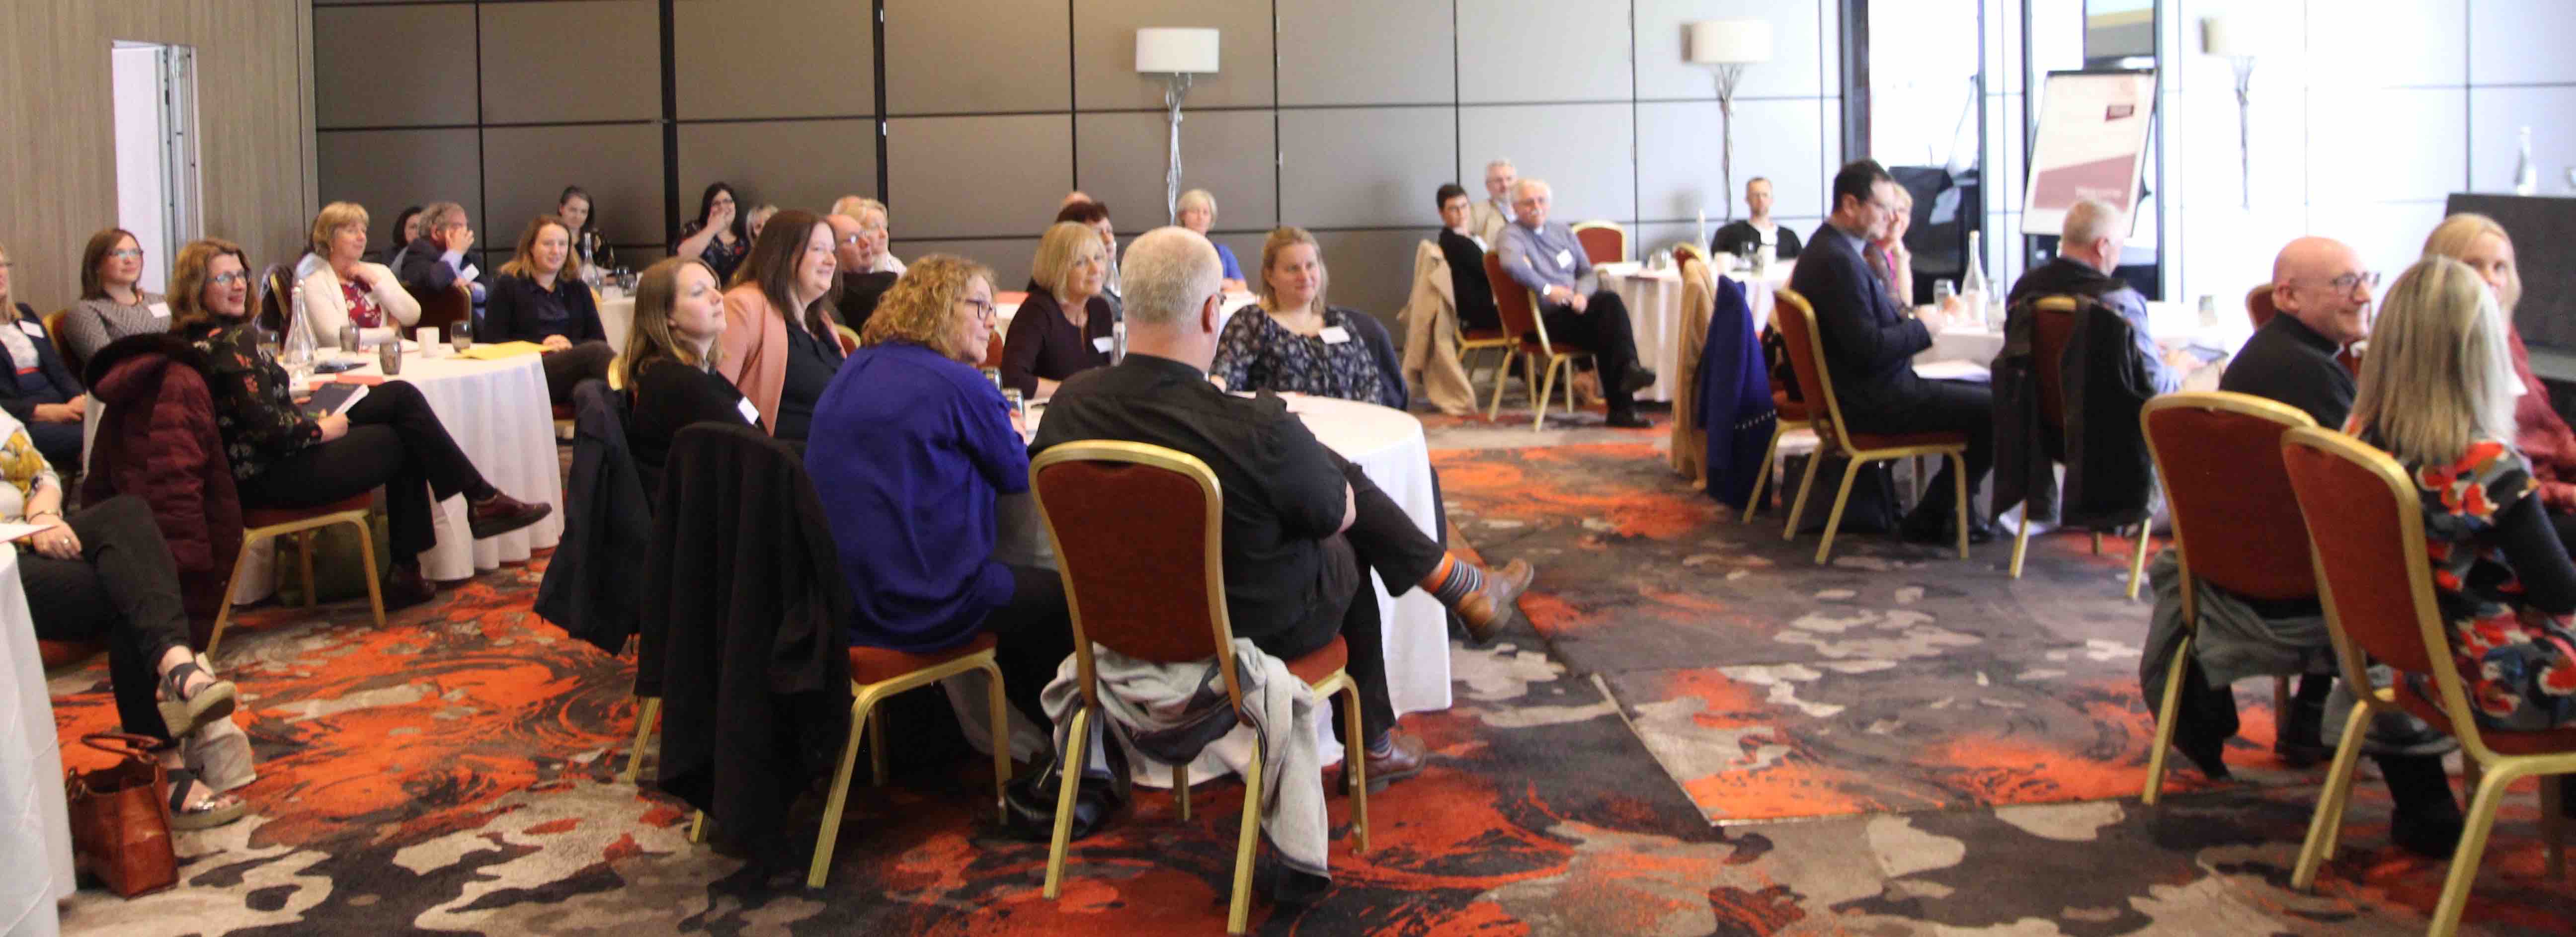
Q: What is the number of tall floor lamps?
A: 3